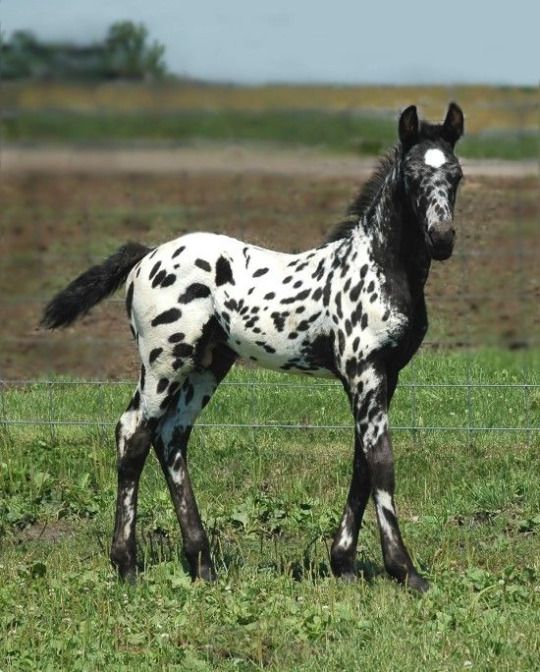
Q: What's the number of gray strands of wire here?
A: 2